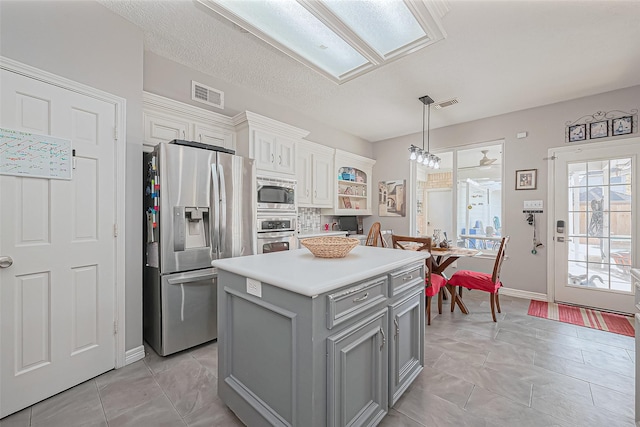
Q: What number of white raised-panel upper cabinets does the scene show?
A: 6